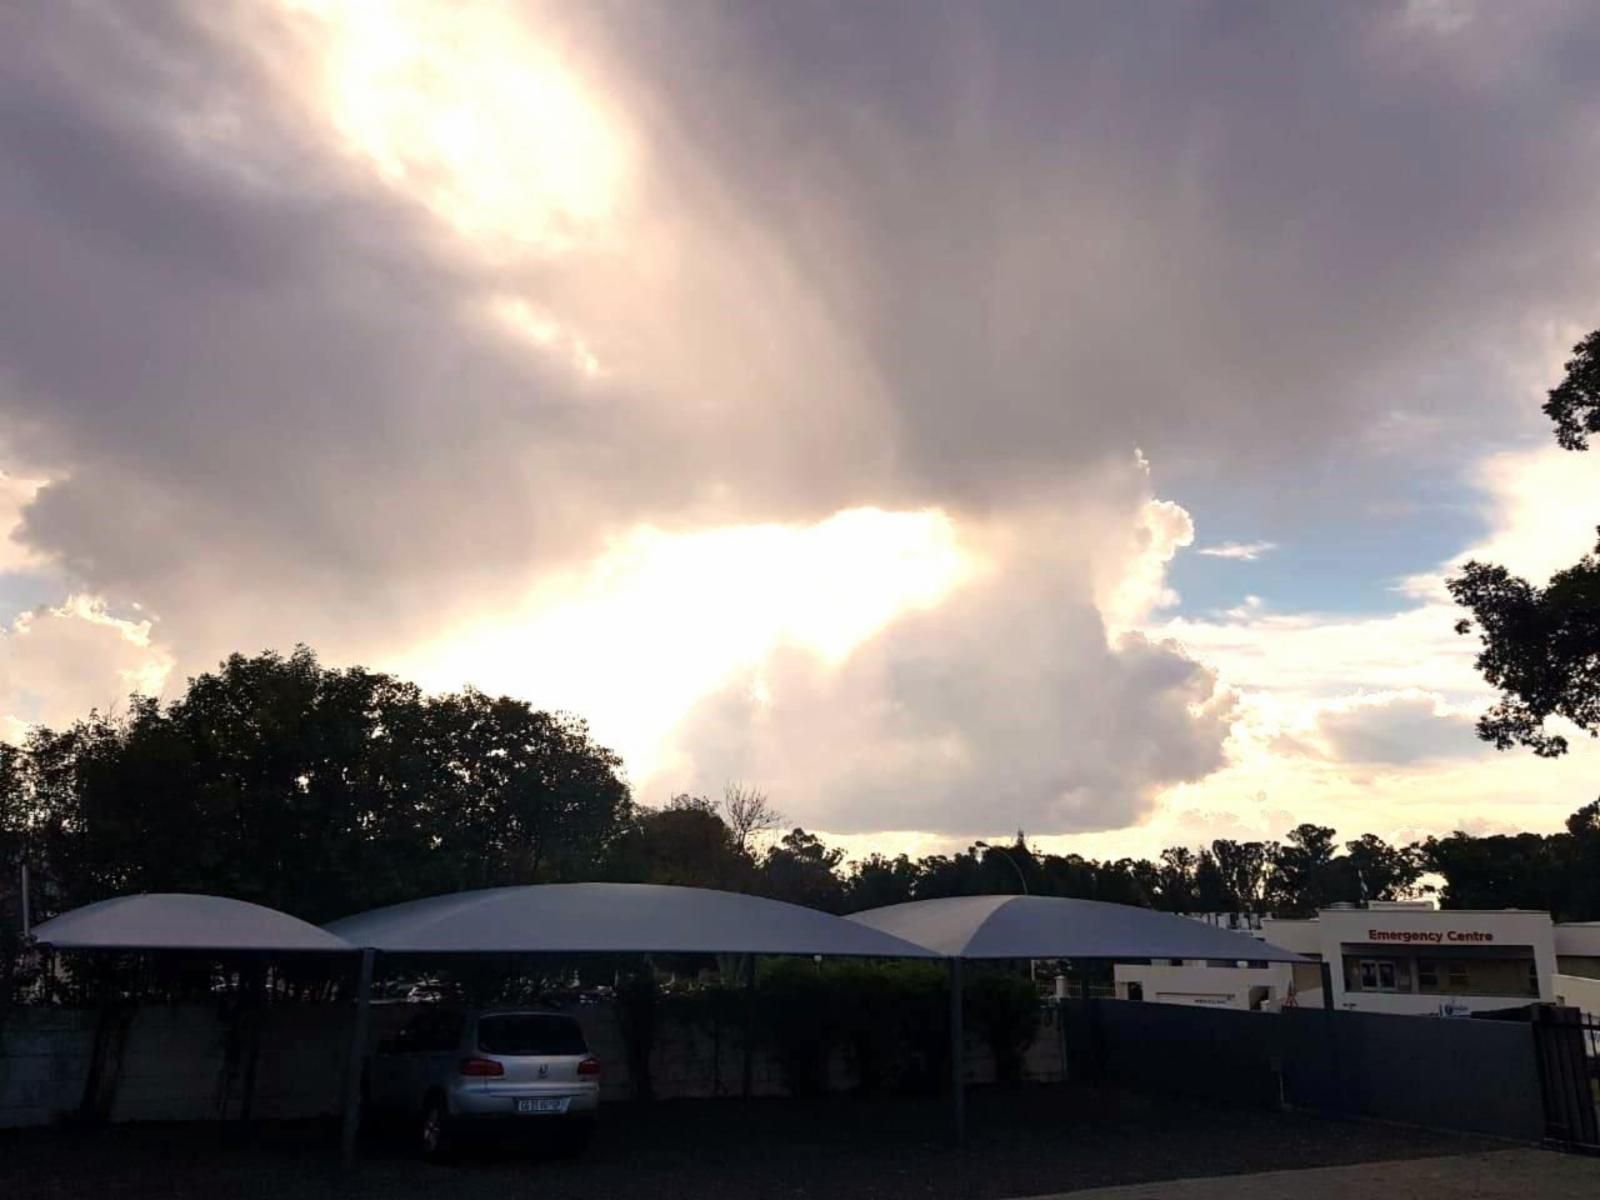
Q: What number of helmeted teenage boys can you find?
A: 0